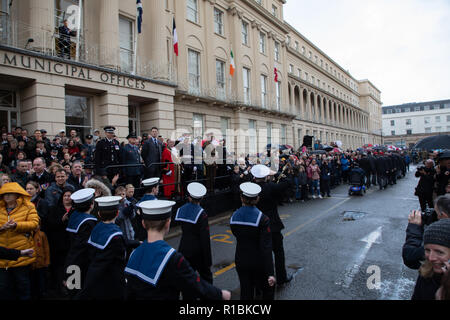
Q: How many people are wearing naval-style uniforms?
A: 7